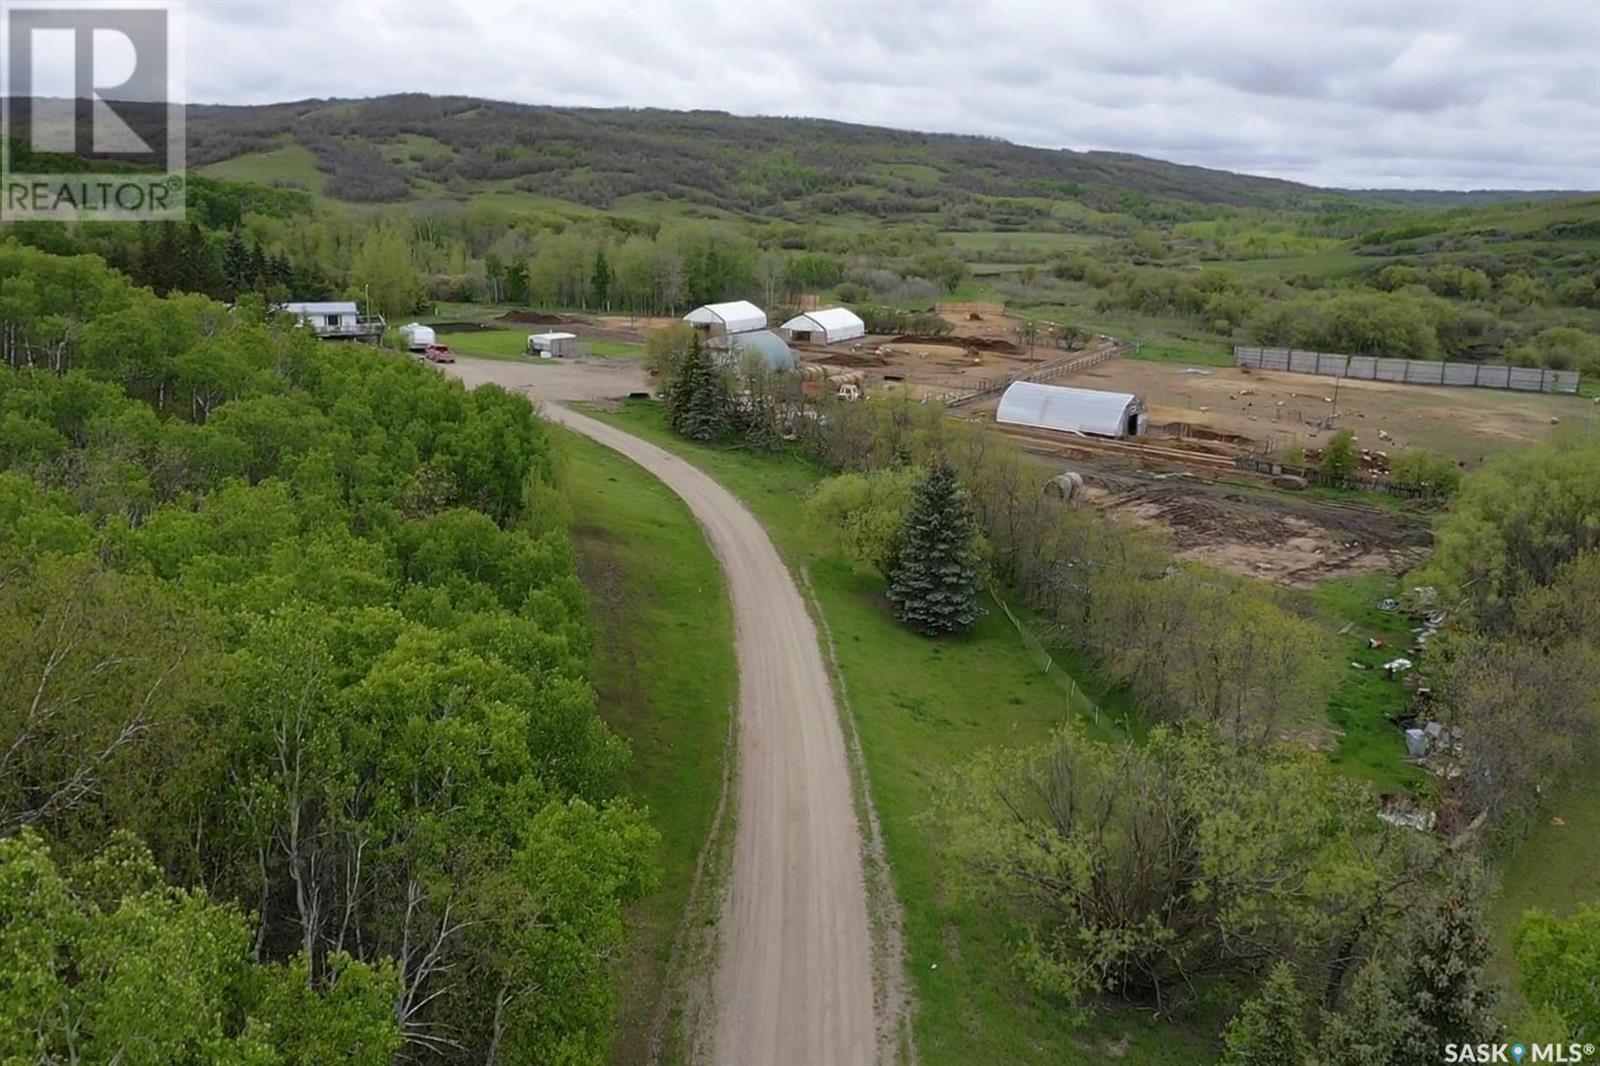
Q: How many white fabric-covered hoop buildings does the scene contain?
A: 3